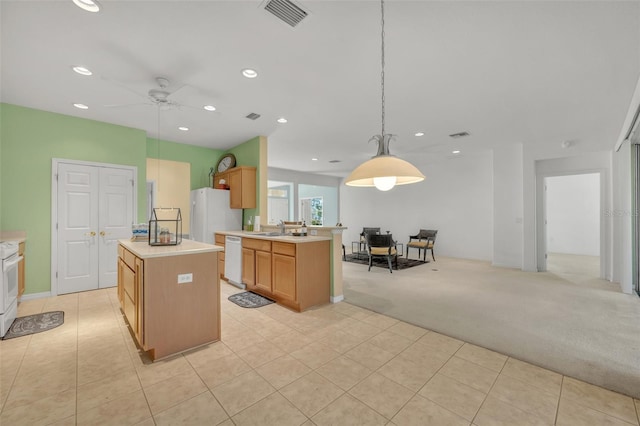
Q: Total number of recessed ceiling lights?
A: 10